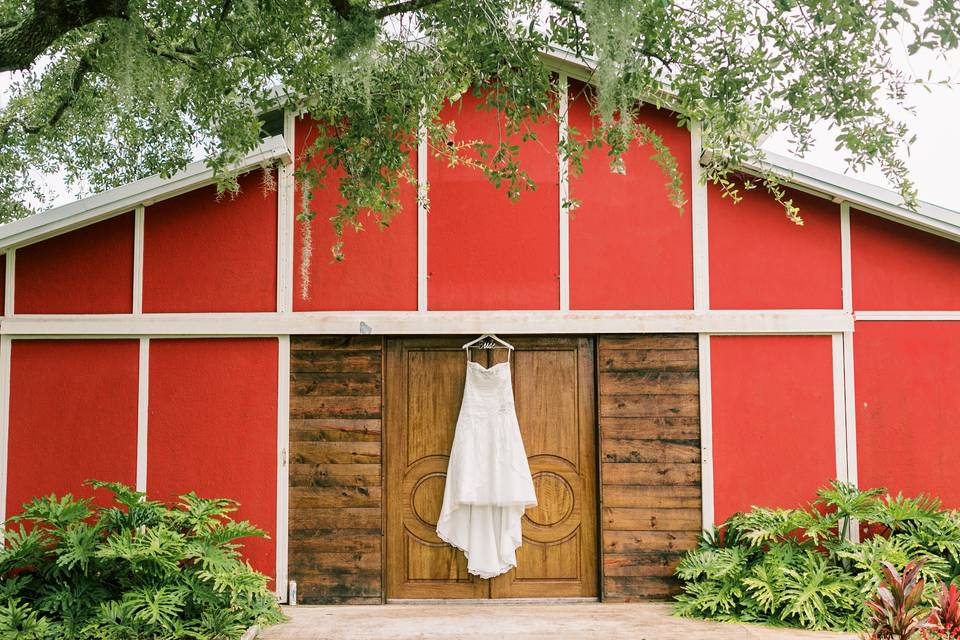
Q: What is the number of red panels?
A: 11